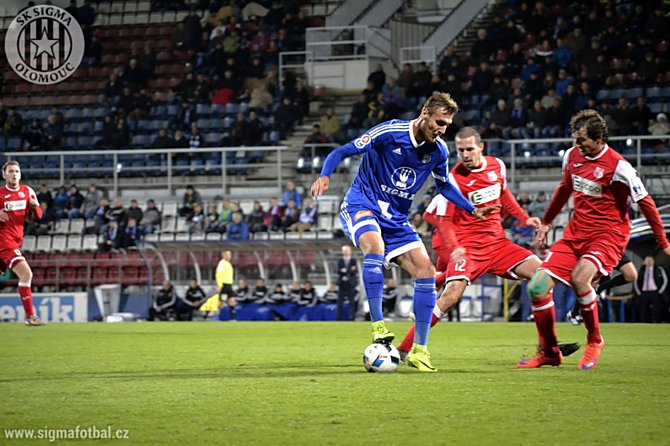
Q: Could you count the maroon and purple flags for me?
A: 0